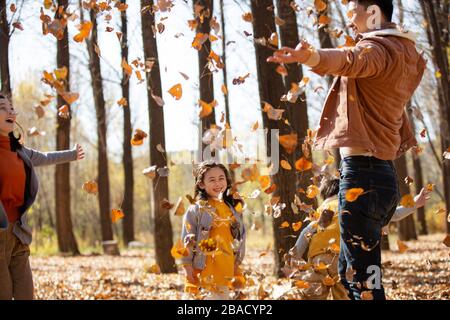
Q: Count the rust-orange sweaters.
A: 1